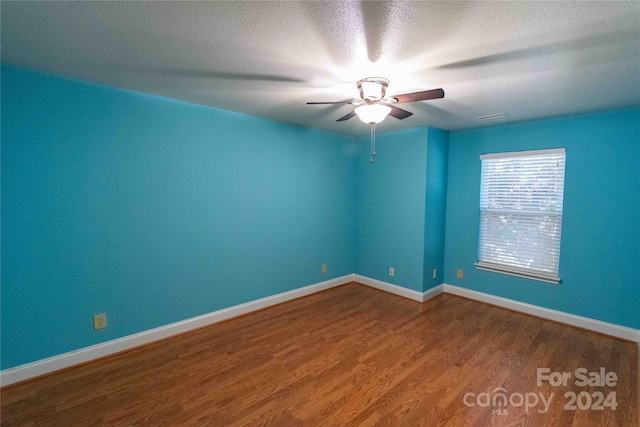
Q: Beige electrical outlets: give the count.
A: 3